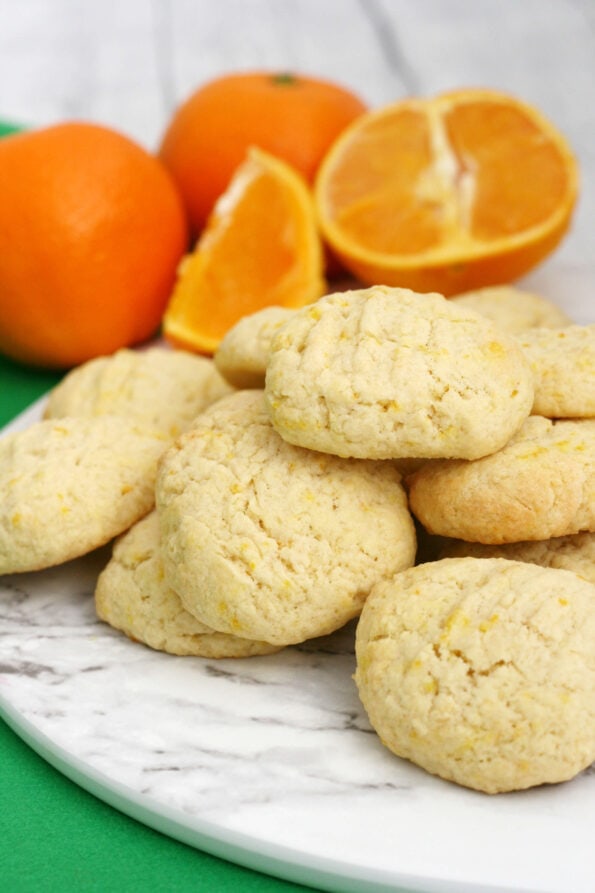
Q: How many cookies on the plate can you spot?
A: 11